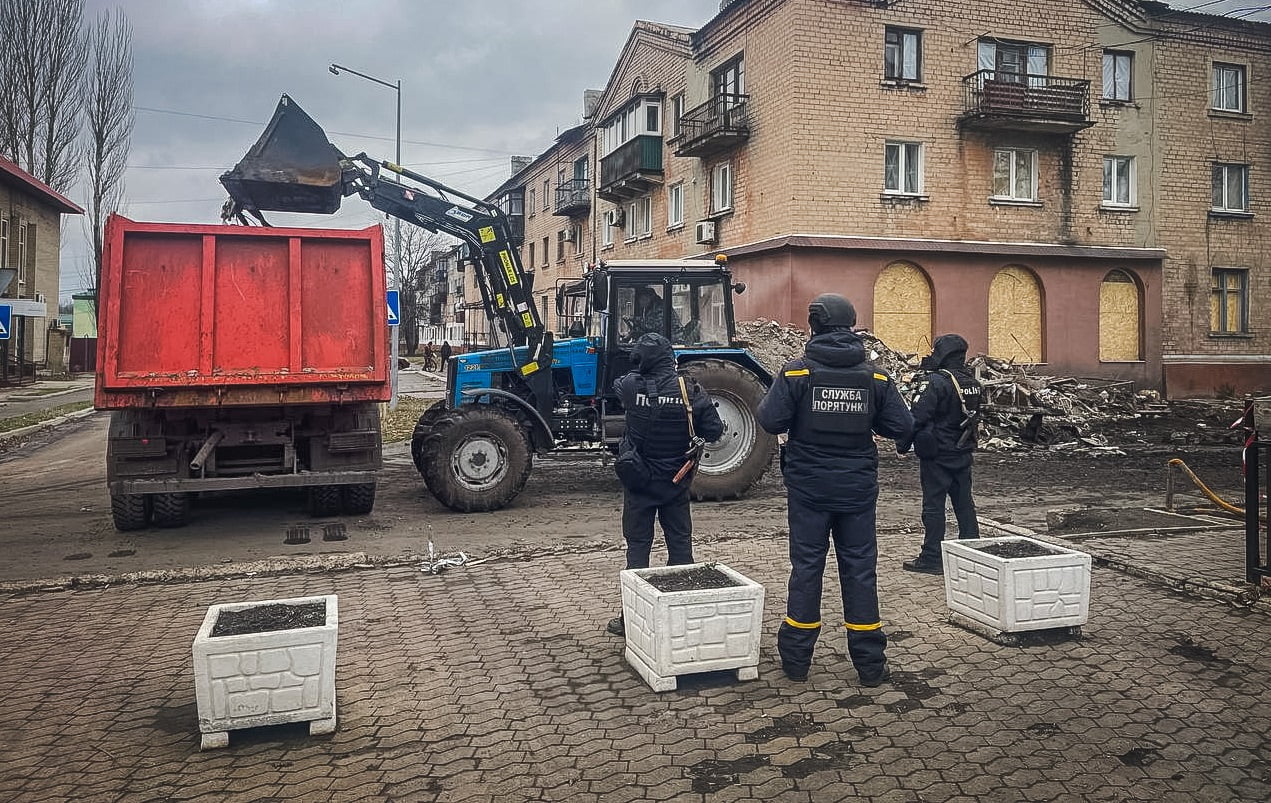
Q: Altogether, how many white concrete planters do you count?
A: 3